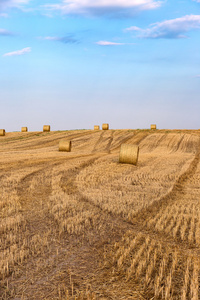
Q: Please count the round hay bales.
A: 8